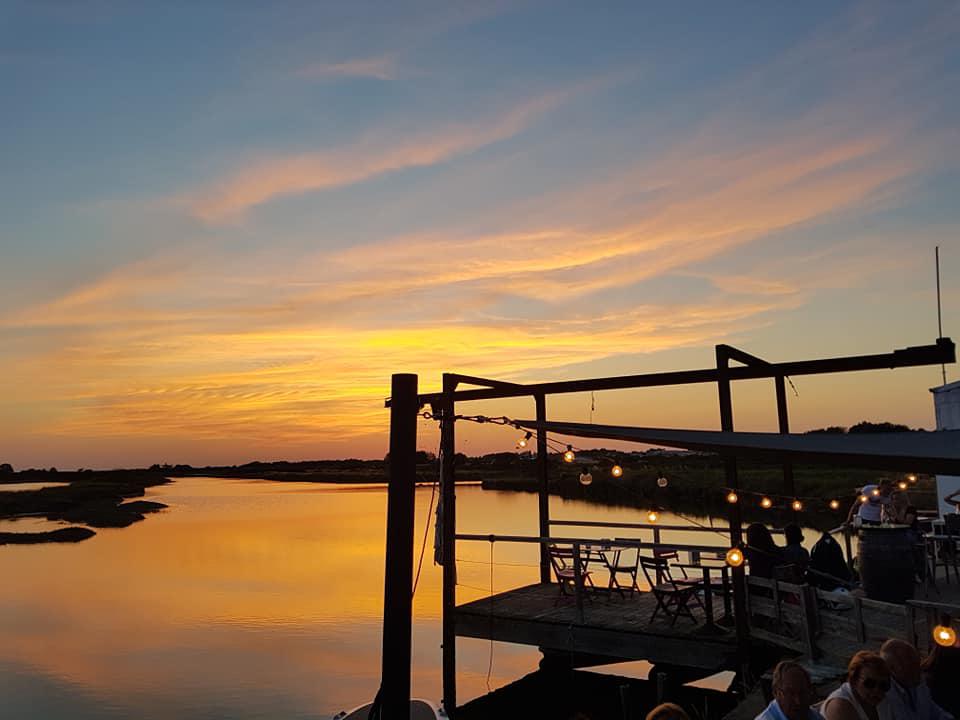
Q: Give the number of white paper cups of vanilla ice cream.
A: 0